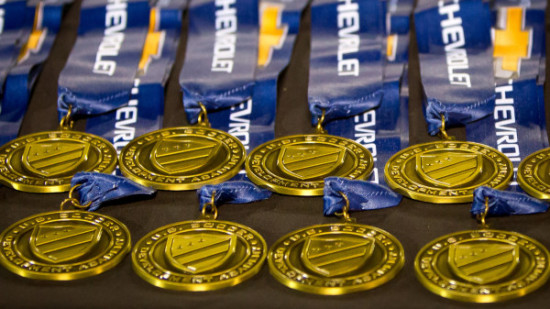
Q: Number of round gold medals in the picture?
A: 9